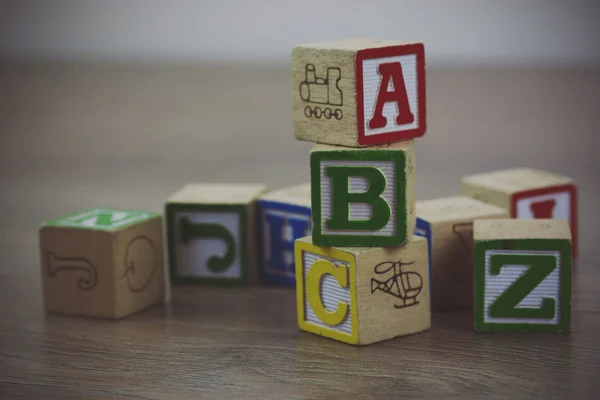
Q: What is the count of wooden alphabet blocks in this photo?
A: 9